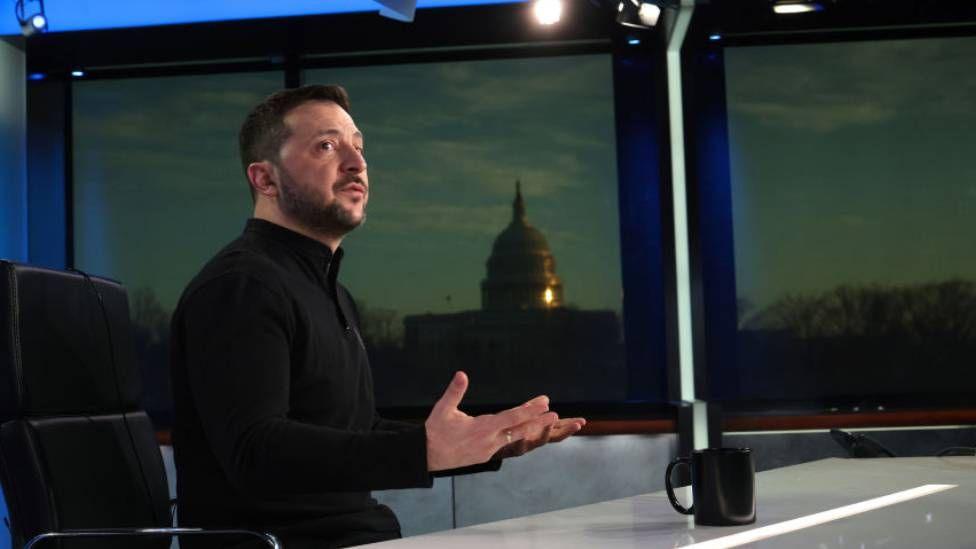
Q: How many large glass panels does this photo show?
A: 3